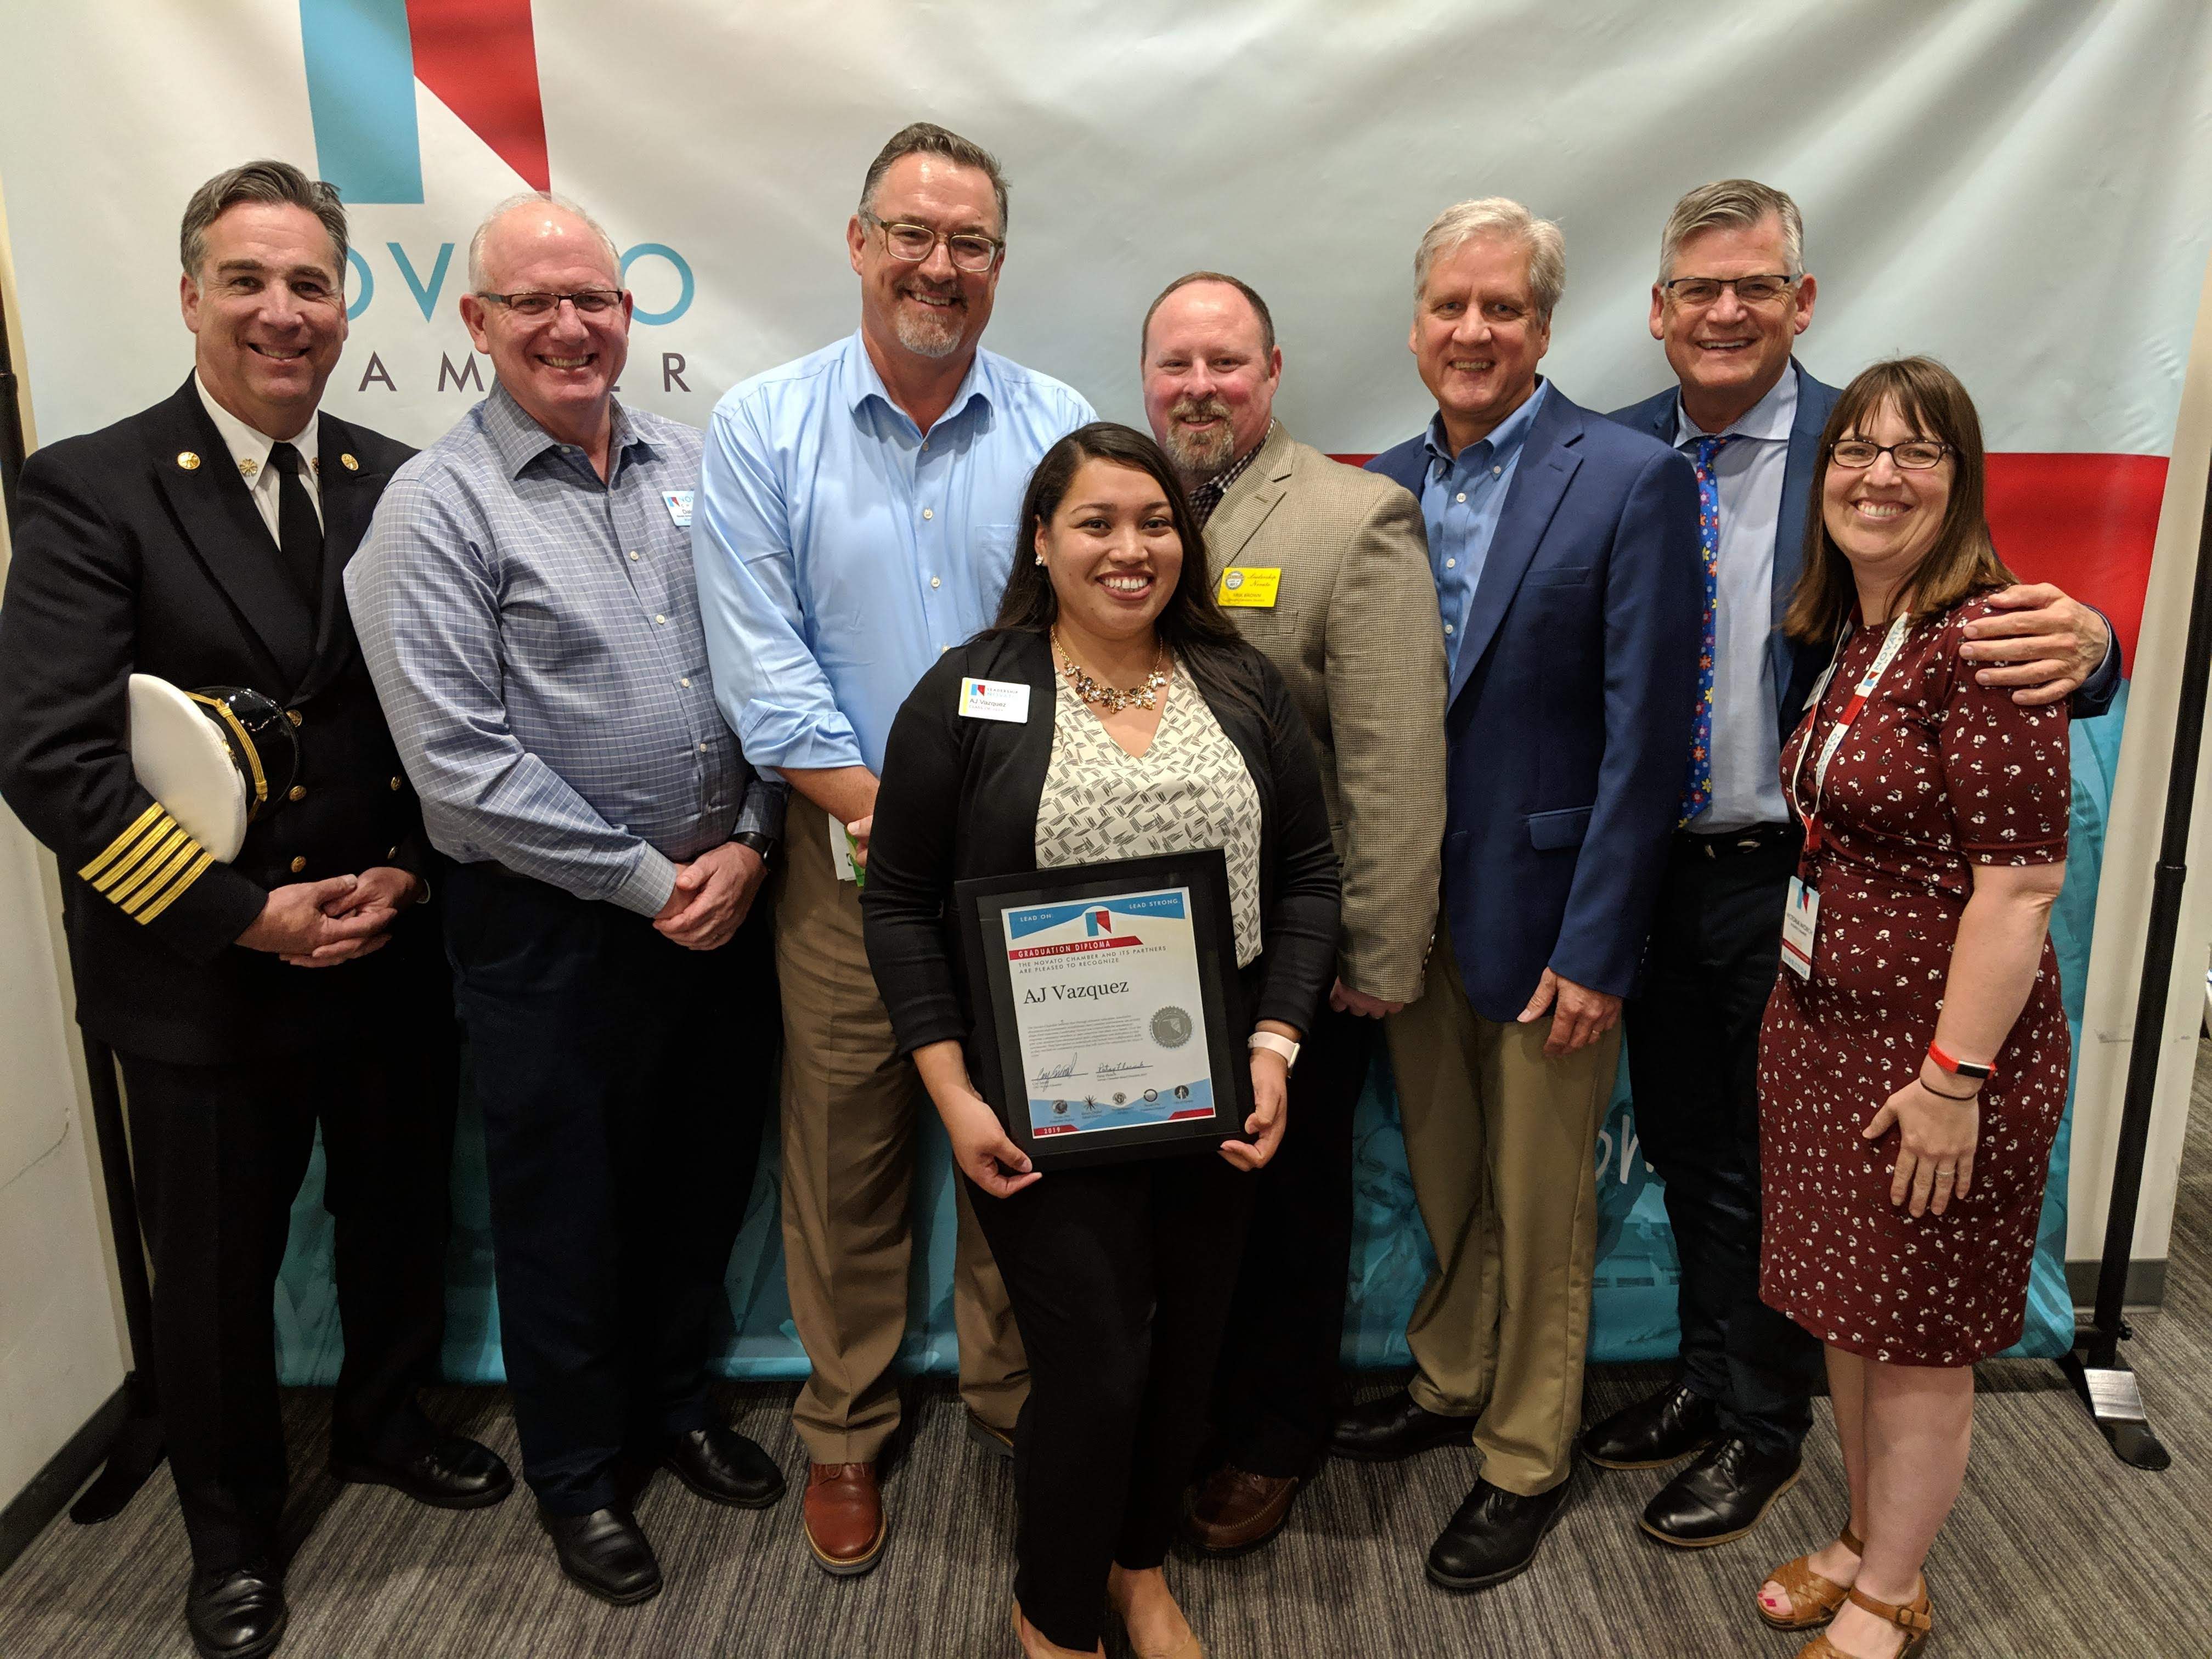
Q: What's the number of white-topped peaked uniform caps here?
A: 1